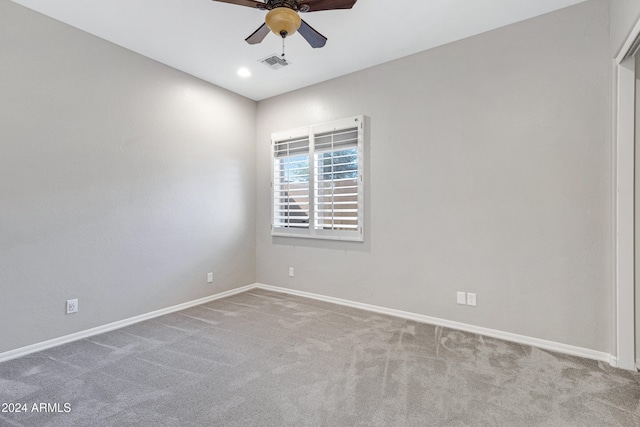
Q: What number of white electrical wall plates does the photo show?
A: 5